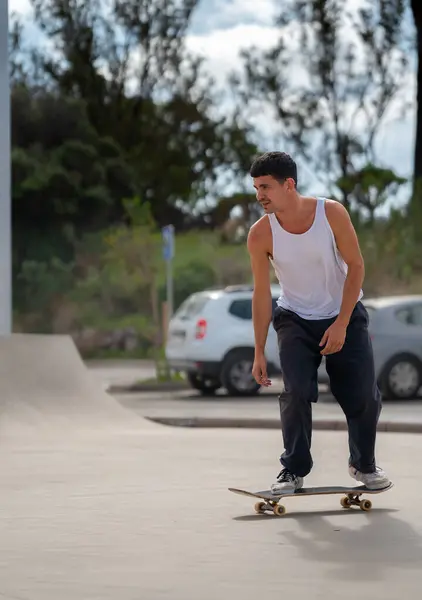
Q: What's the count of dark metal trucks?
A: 2